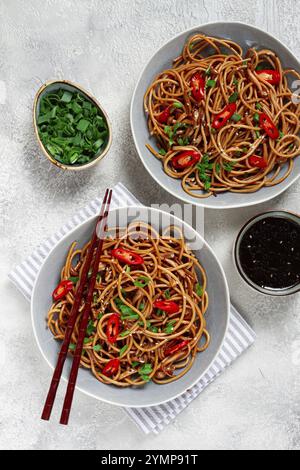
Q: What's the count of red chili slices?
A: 13